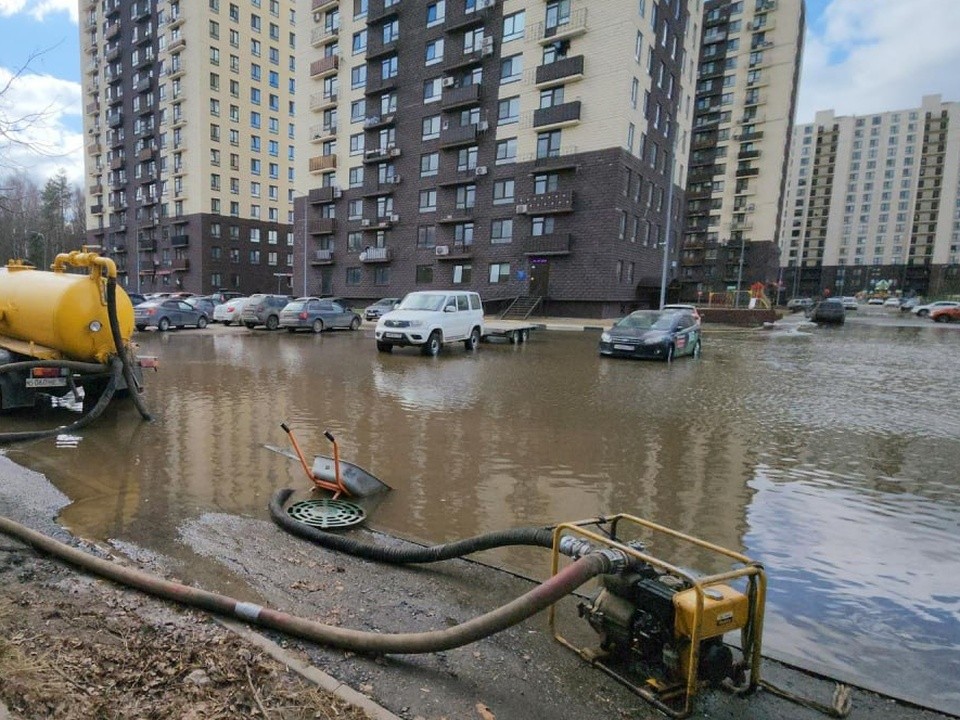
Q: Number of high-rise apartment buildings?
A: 4